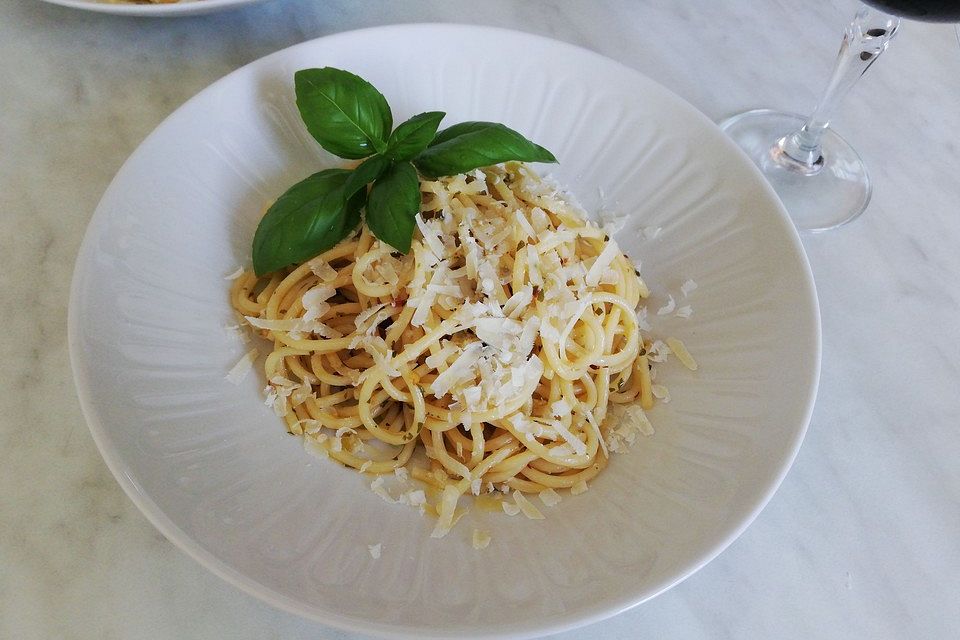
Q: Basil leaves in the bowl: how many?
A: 6